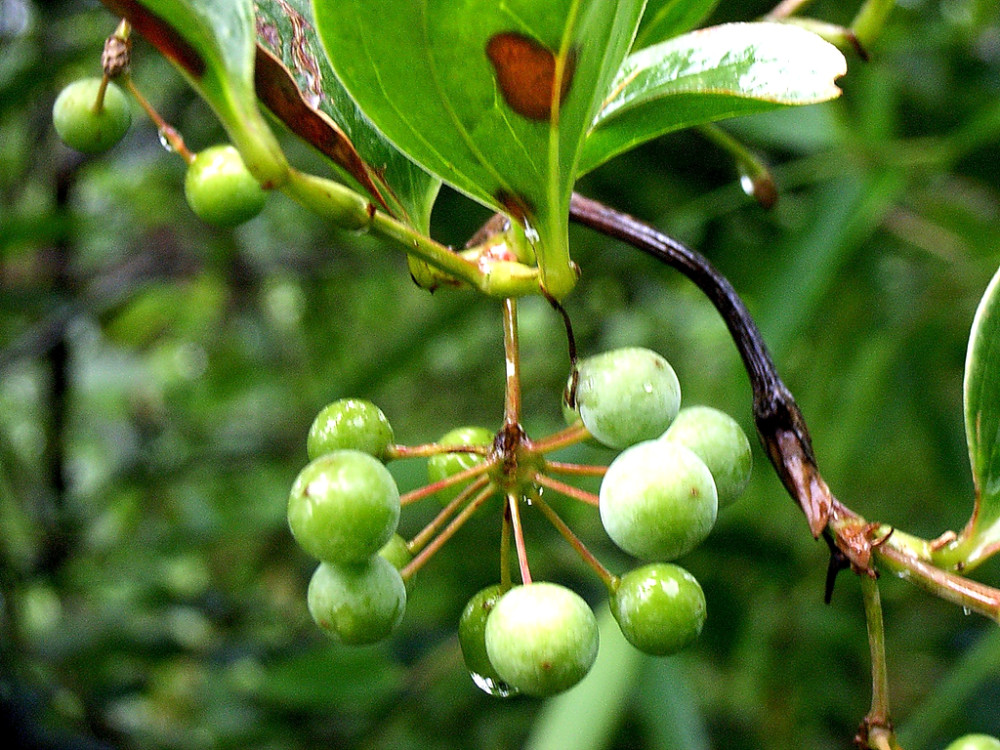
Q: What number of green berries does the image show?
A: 15